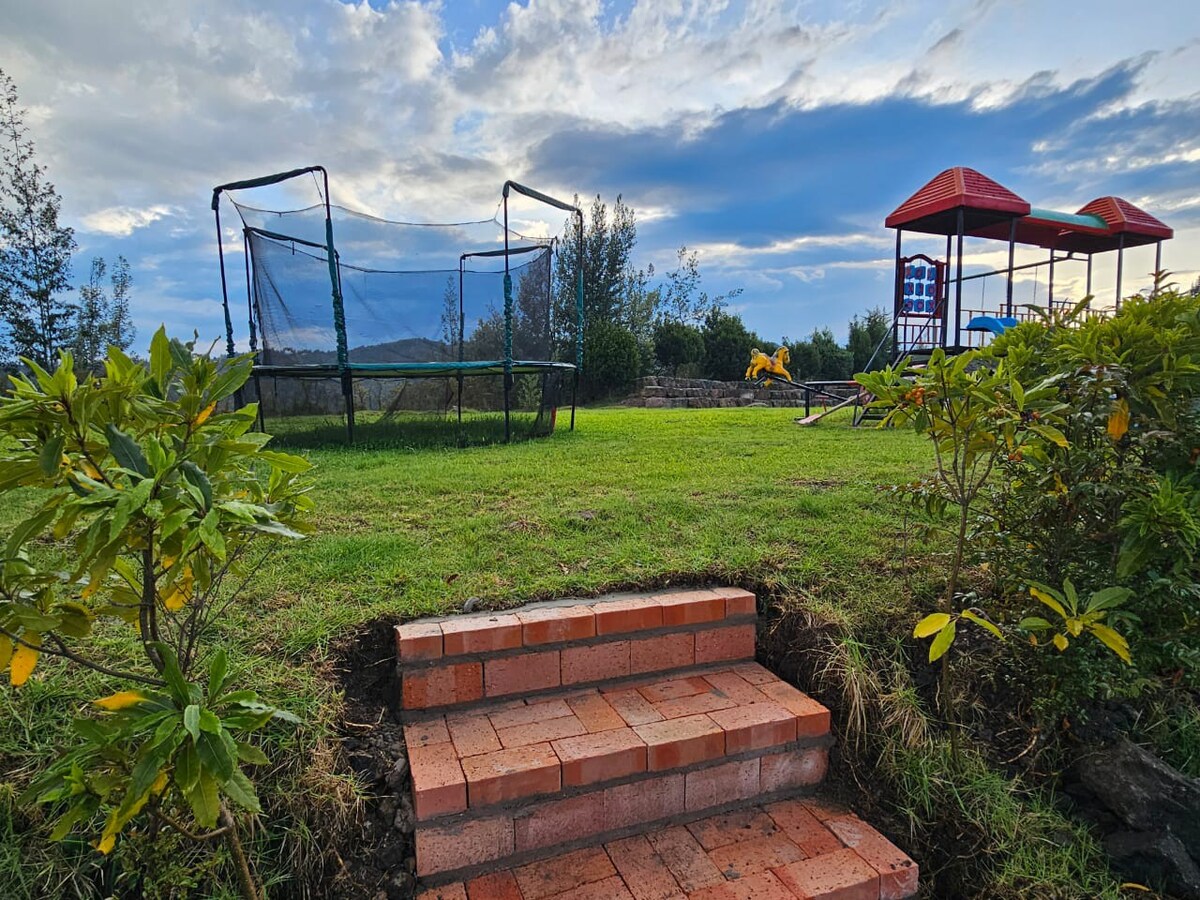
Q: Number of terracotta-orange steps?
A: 3